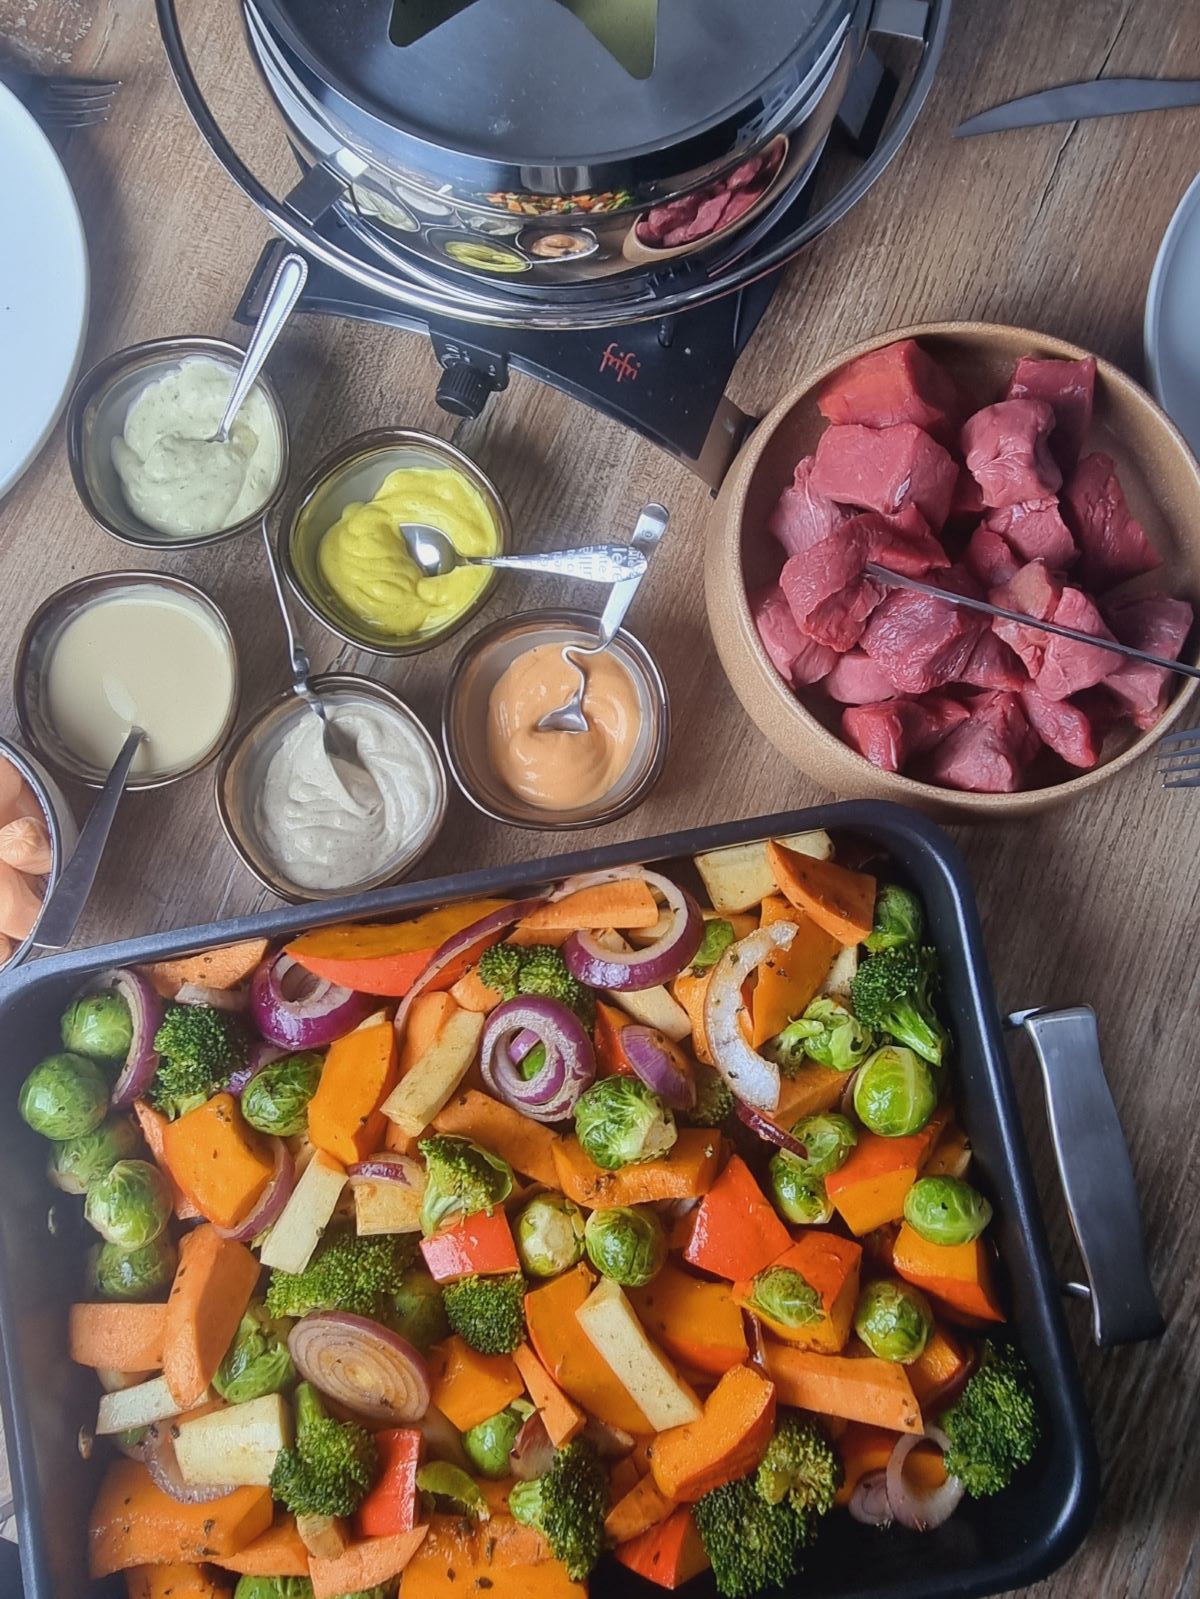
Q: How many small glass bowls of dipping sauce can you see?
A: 5